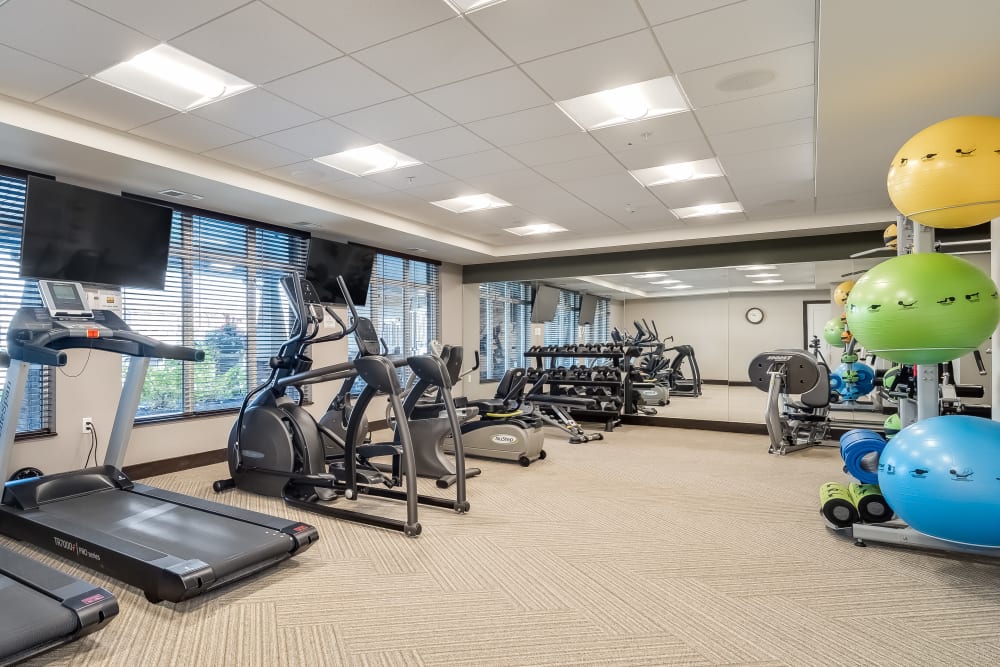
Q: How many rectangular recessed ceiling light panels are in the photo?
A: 8